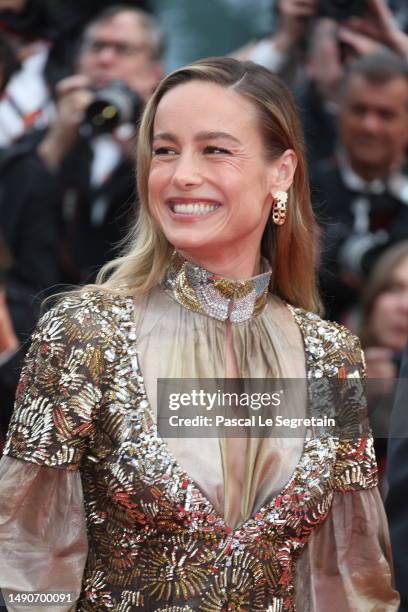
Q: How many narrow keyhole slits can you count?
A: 1